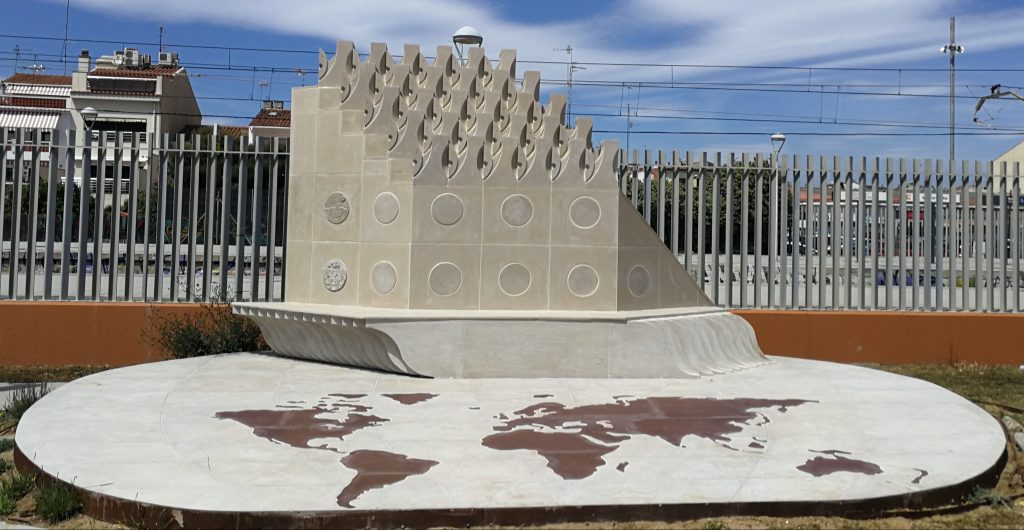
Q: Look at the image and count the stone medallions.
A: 11